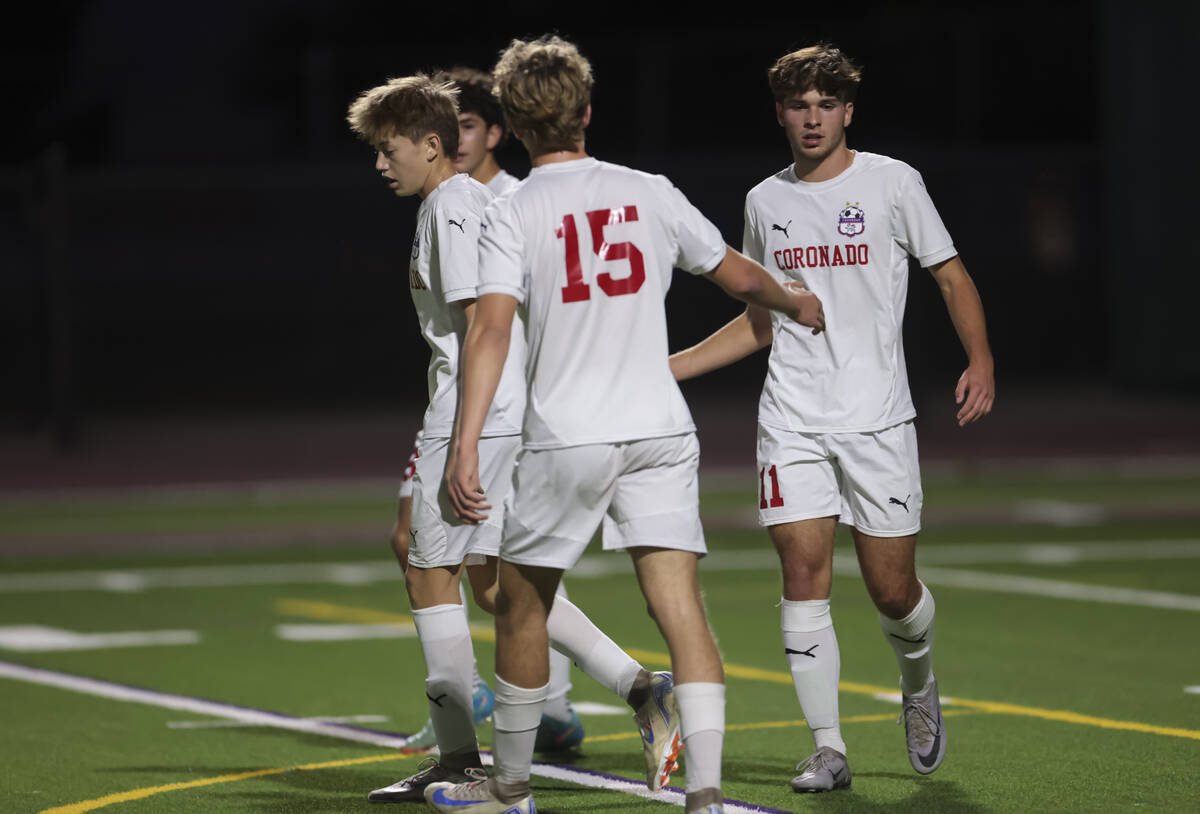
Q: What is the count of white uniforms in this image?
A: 4